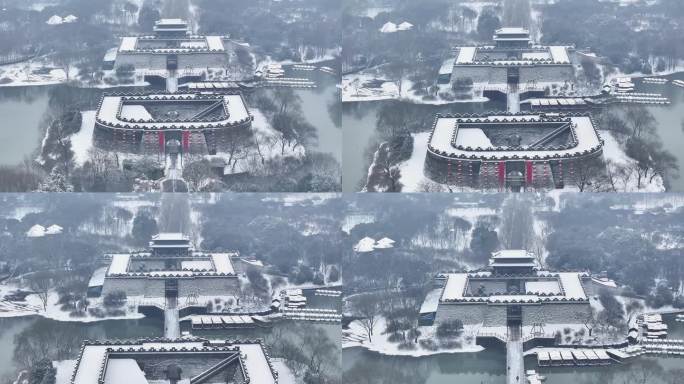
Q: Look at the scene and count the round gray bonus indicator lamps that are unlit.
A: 0